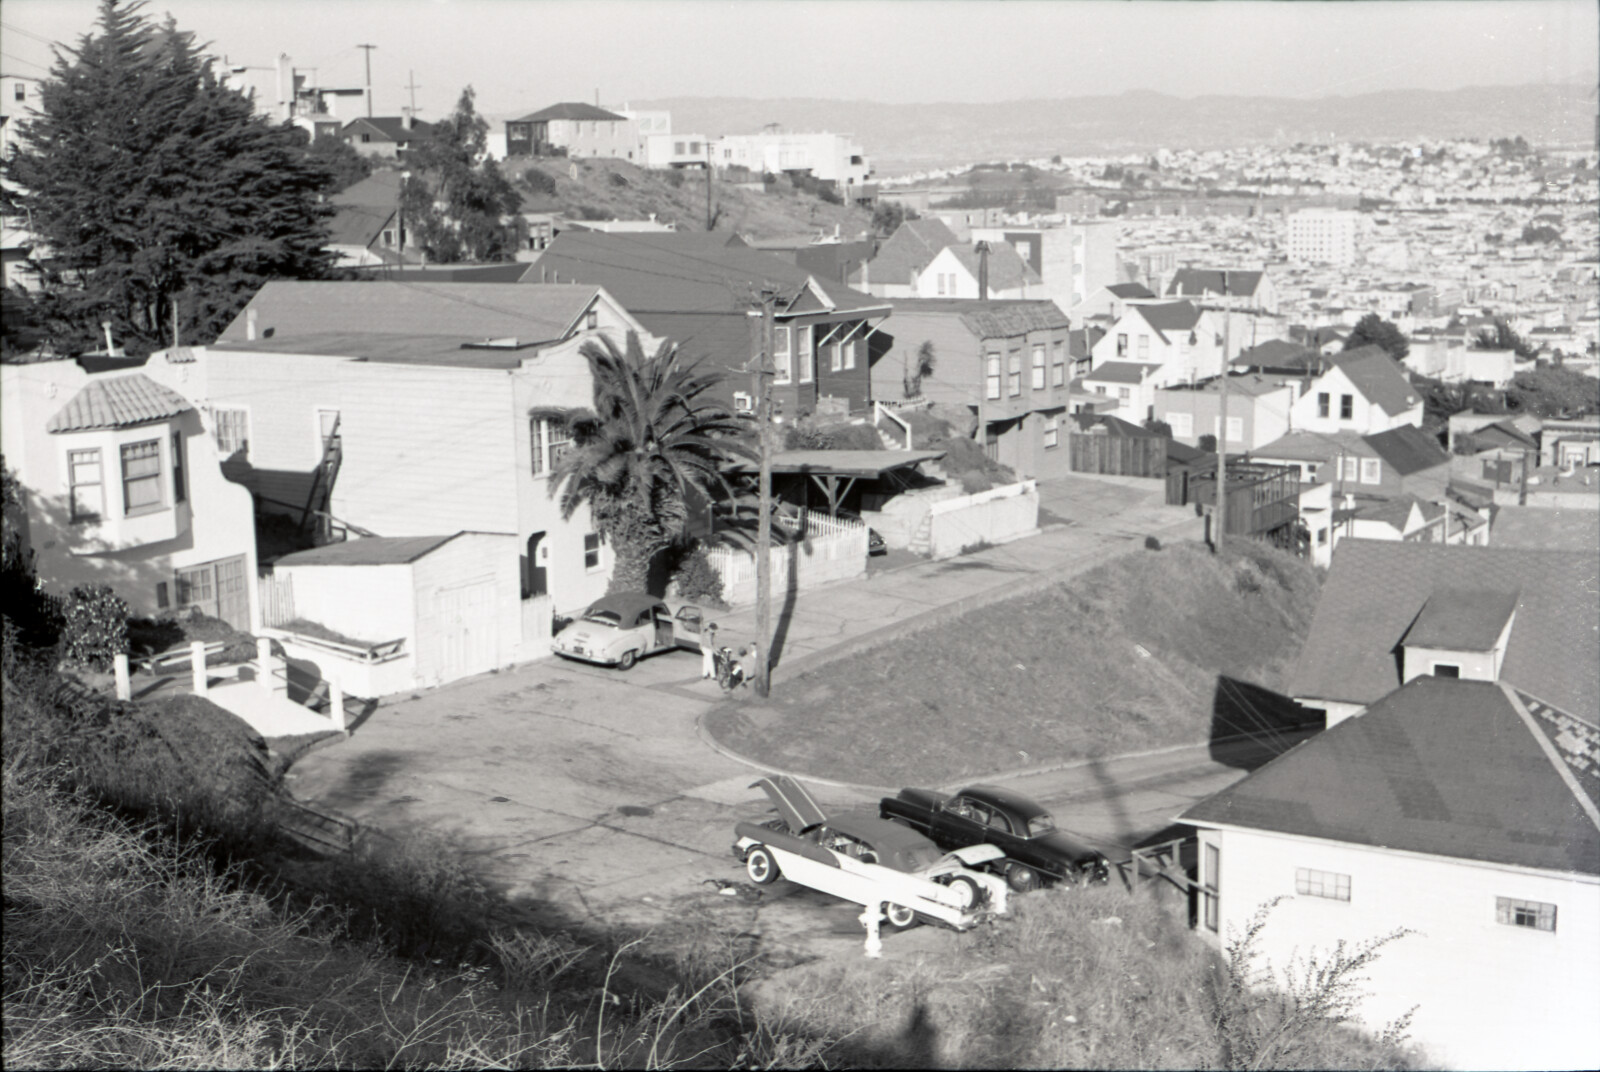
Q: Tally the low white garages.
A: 1